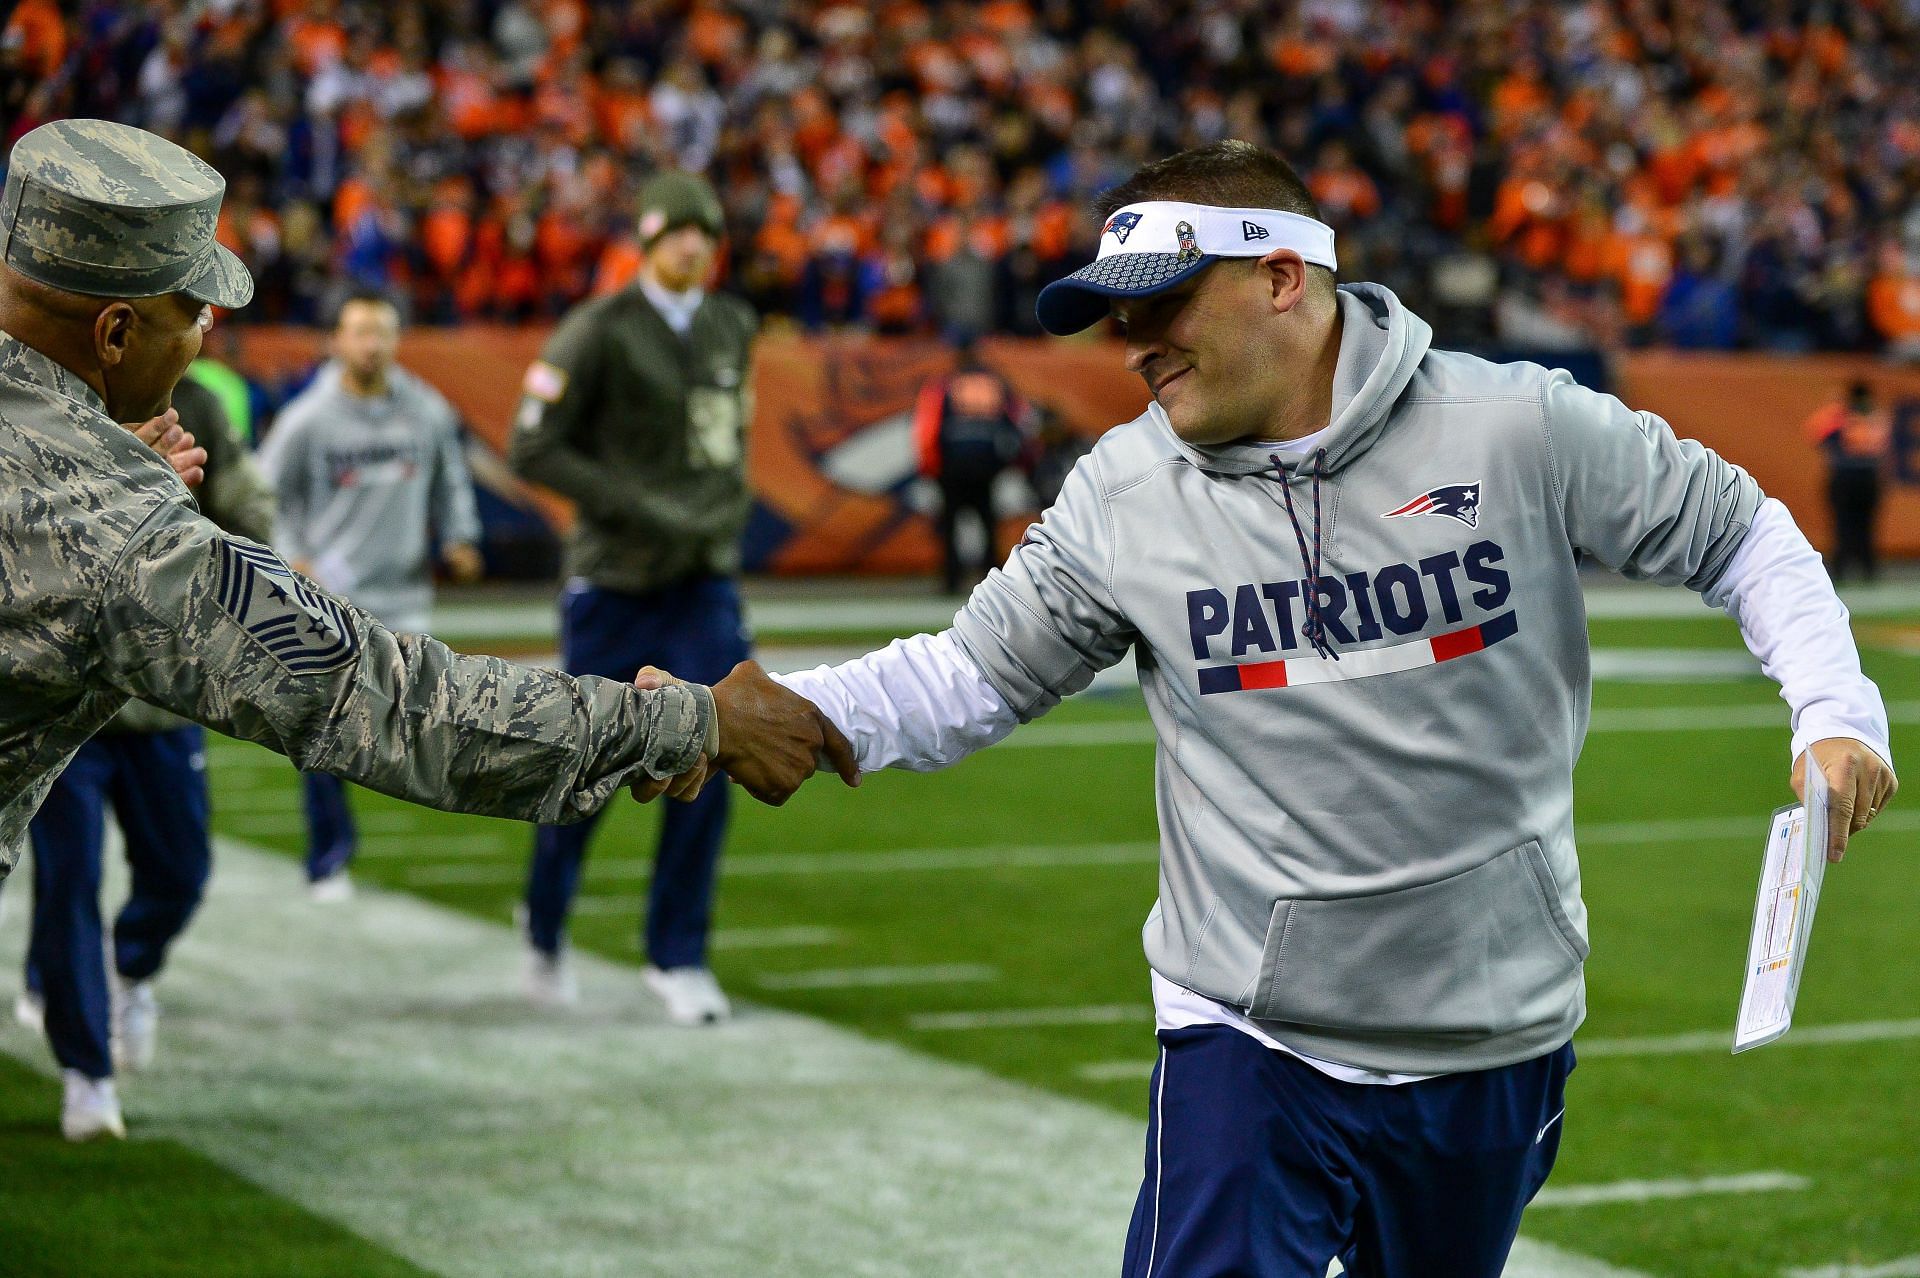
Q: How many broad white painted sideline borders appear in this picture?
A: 1